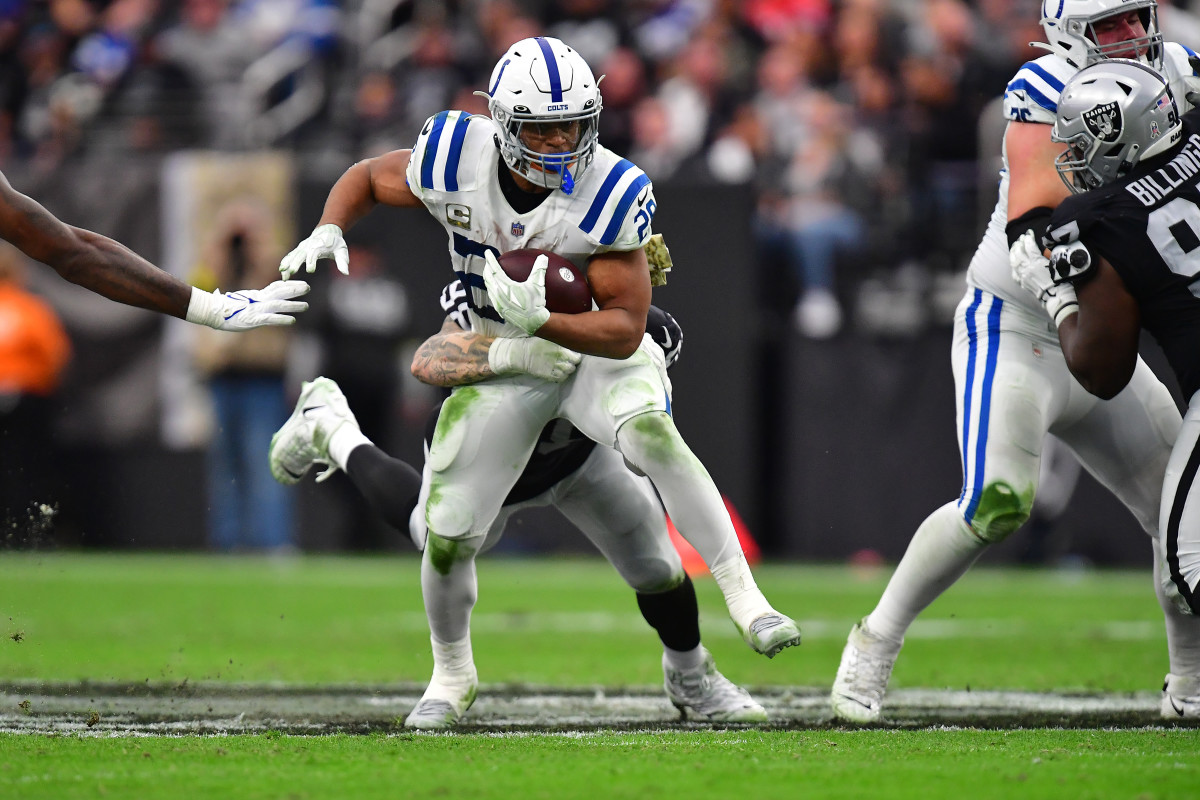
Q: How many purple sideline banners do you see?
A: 0